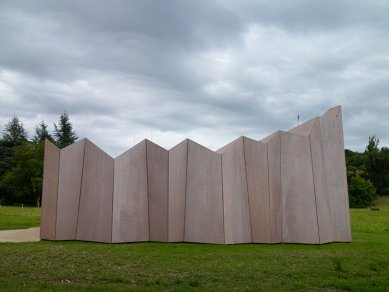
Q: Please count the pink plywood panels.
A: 13